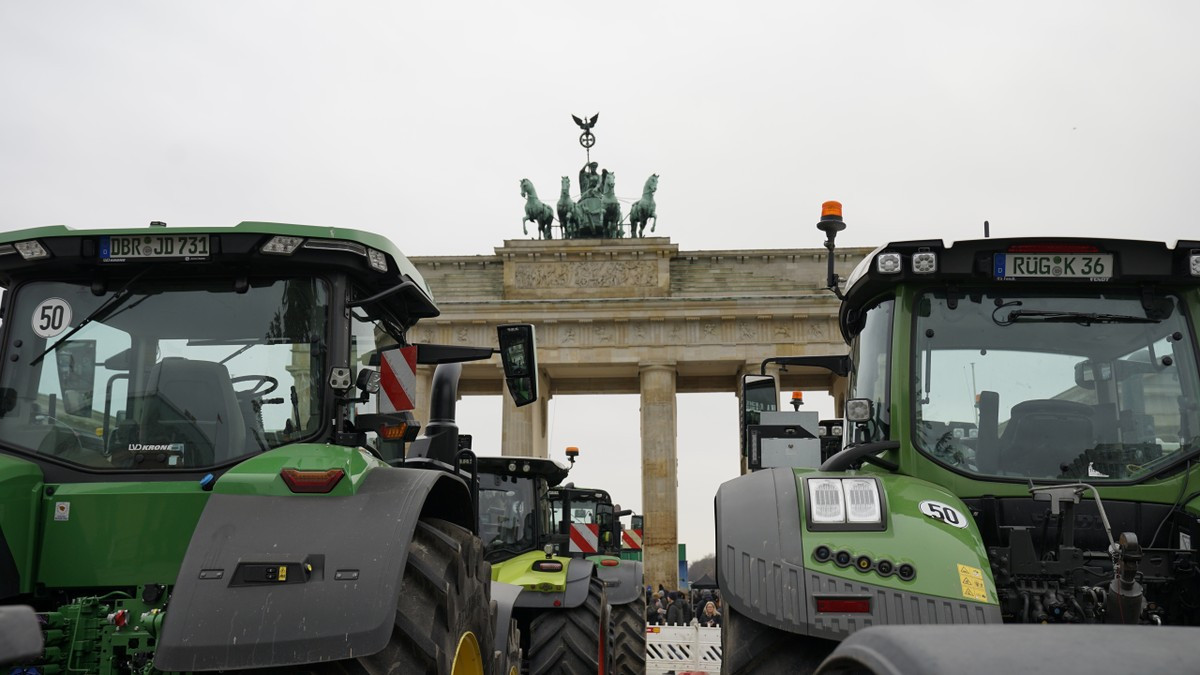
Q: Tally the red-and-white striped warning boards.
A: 3